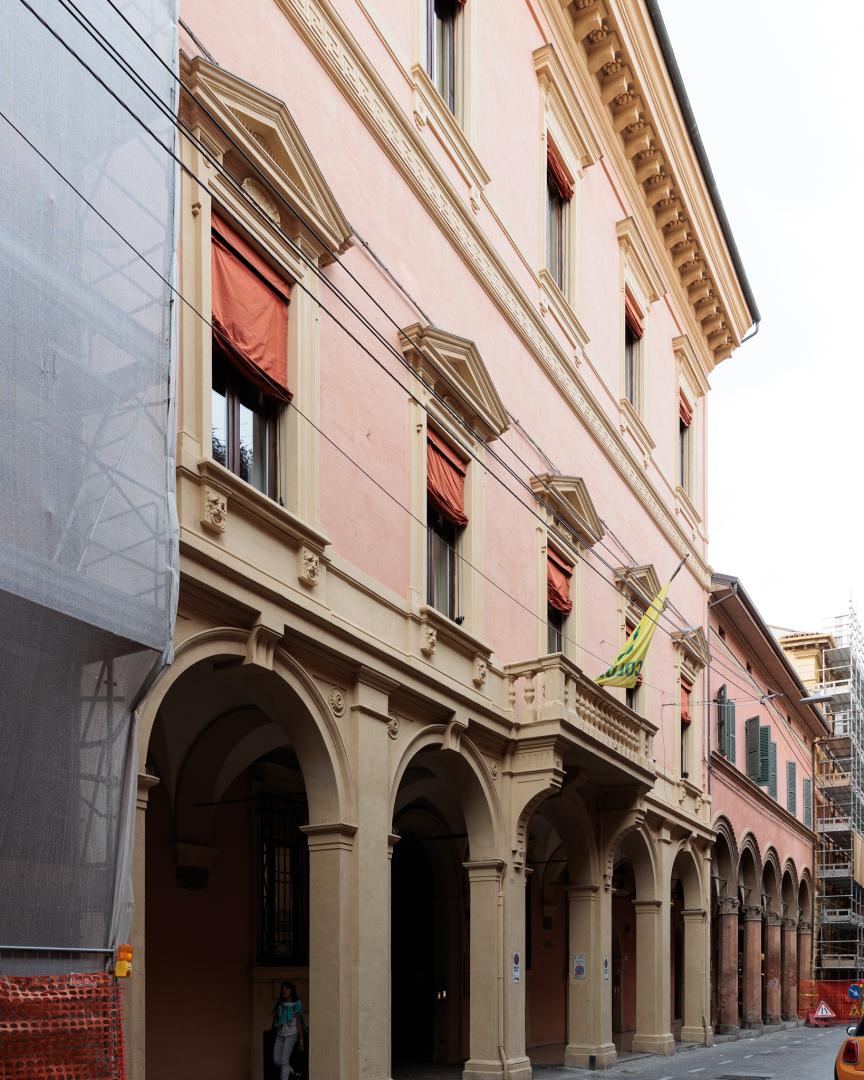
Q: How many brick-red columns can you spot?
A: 5